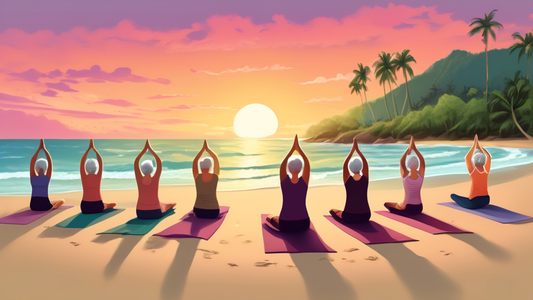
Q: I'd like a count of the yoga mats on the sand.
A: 8